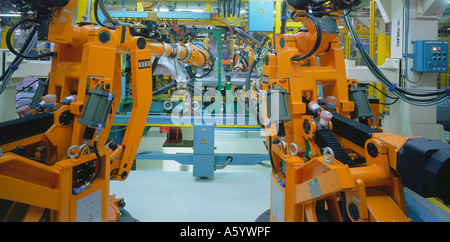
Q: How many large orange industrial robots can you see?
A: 2